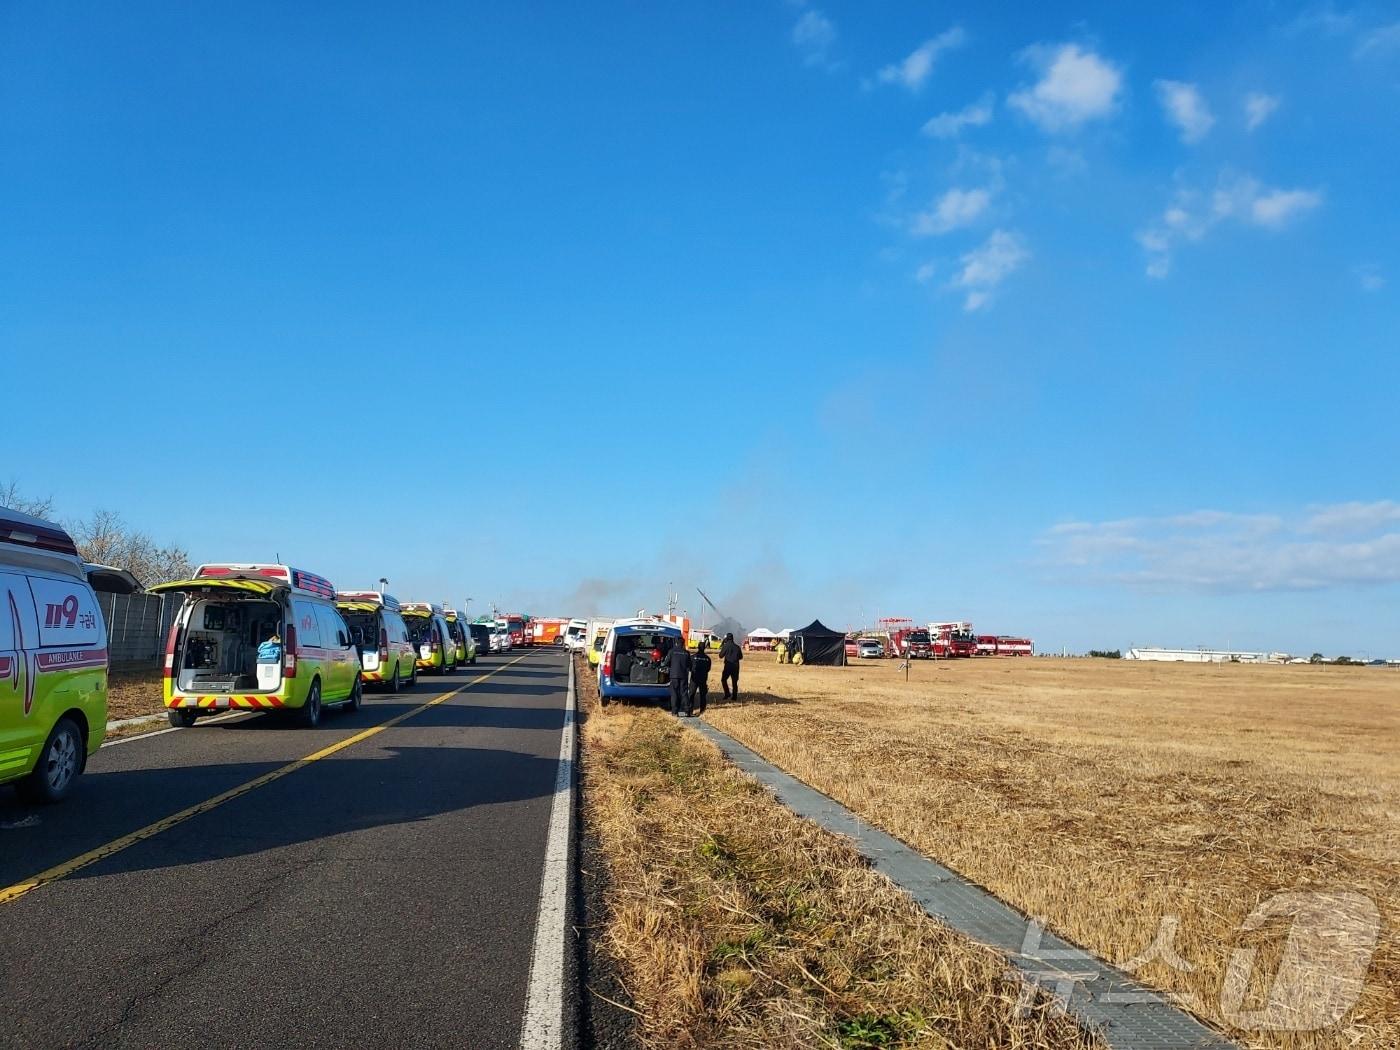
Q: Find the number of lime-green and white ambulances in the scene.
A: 5